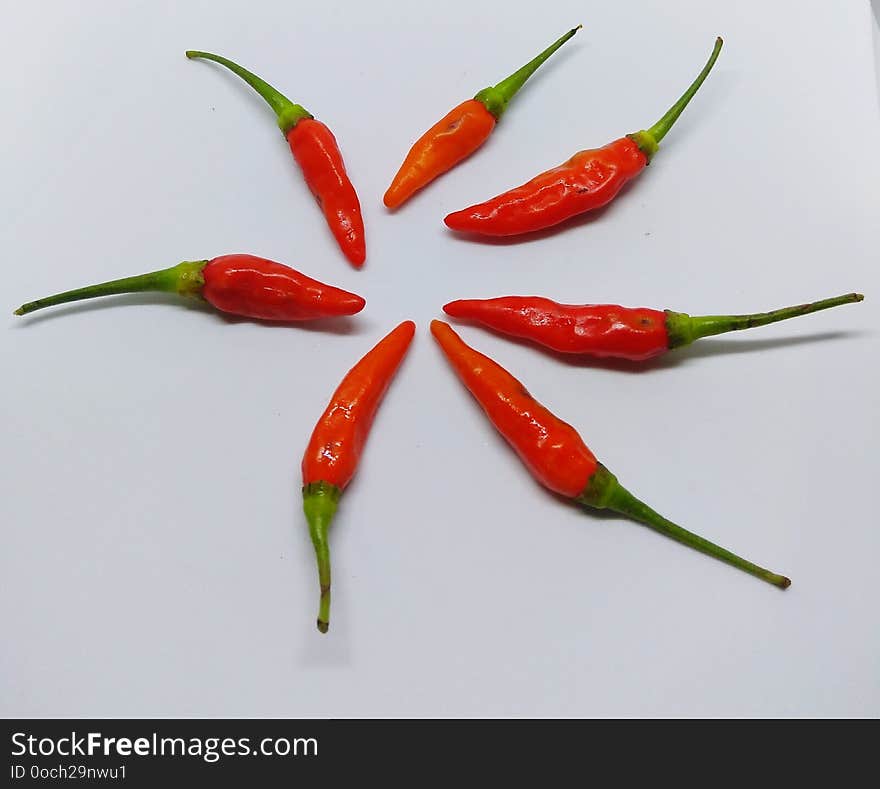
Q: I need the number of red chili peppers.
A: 7